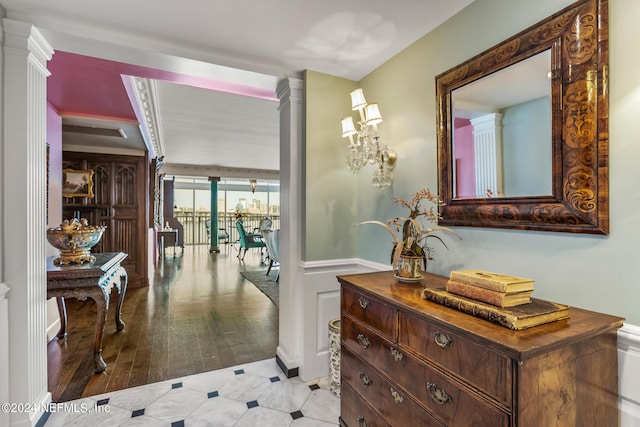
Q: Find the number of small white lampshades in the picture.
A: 3